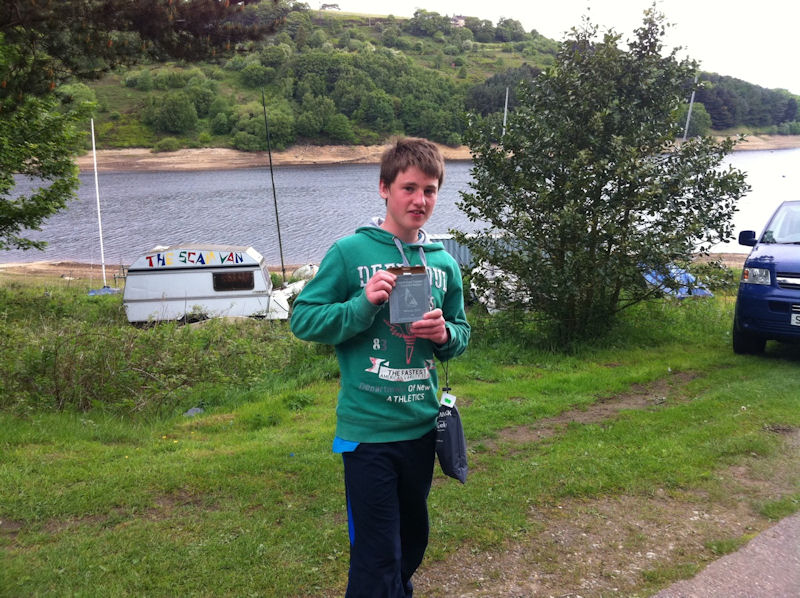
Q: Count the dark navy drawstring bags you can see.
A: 1